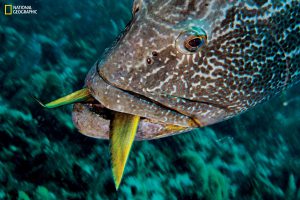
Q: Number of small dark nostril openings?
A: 2